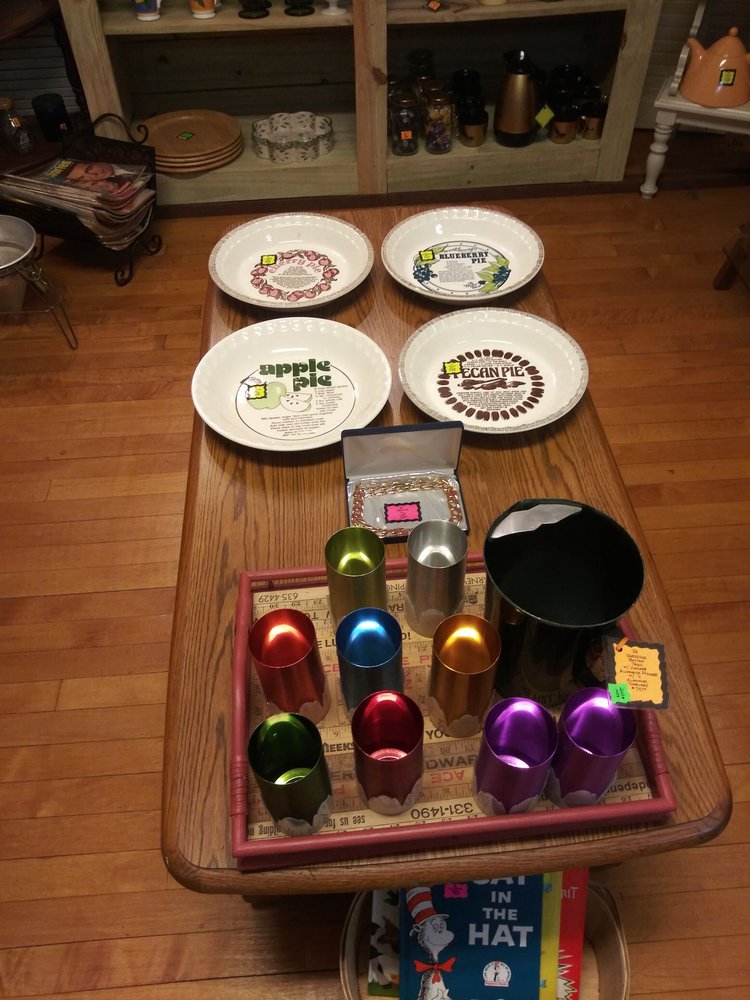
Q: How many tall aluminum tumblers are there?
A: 9